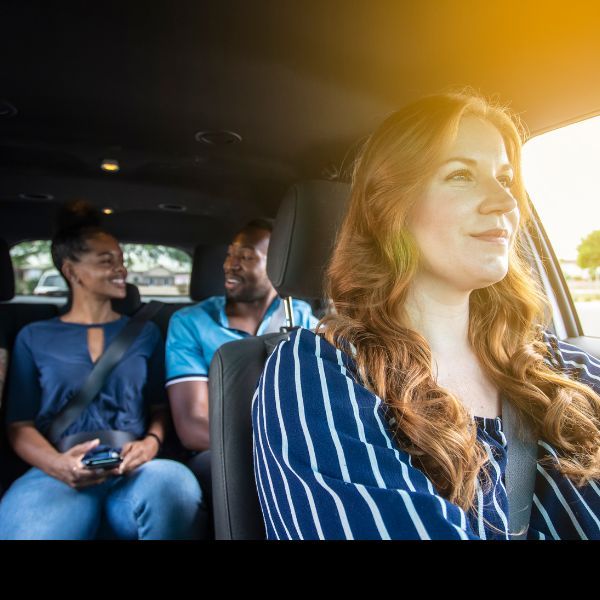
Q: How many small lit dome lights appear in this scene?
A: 2